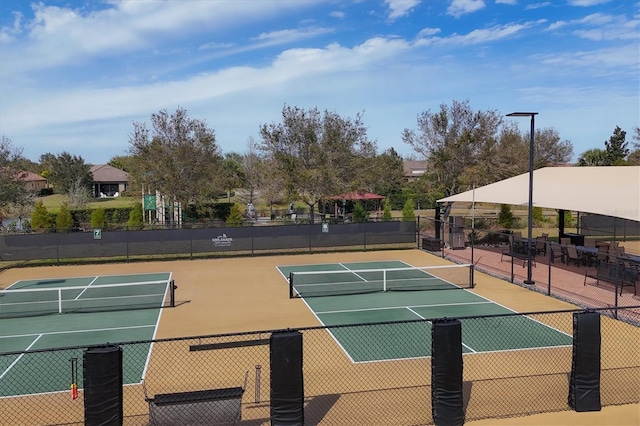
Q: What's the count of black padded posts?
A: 4